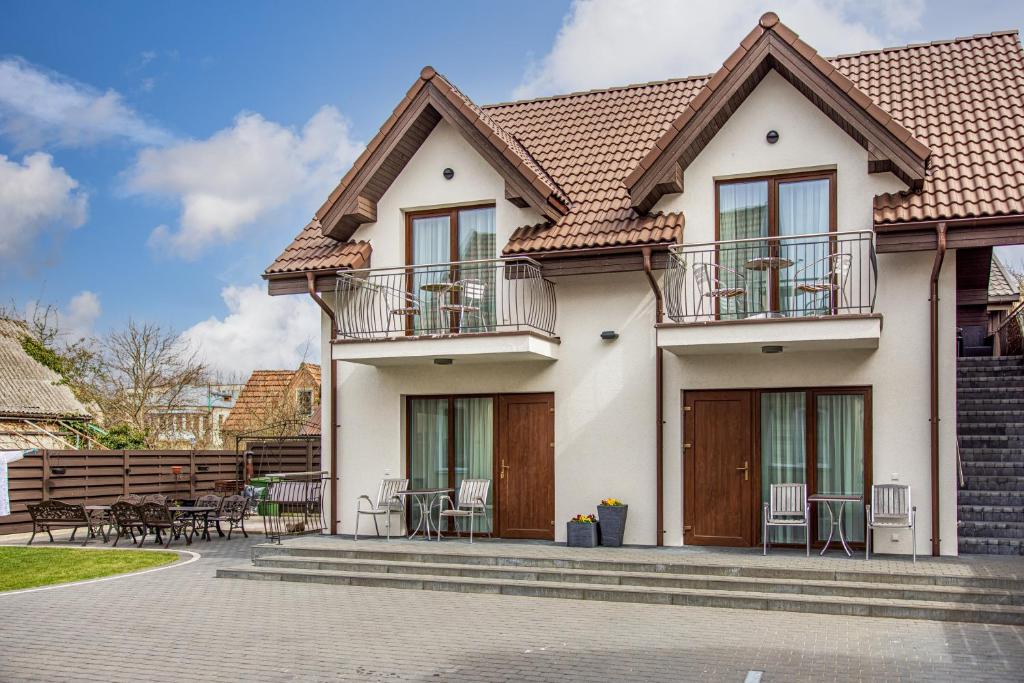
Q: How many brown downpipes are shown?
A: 3